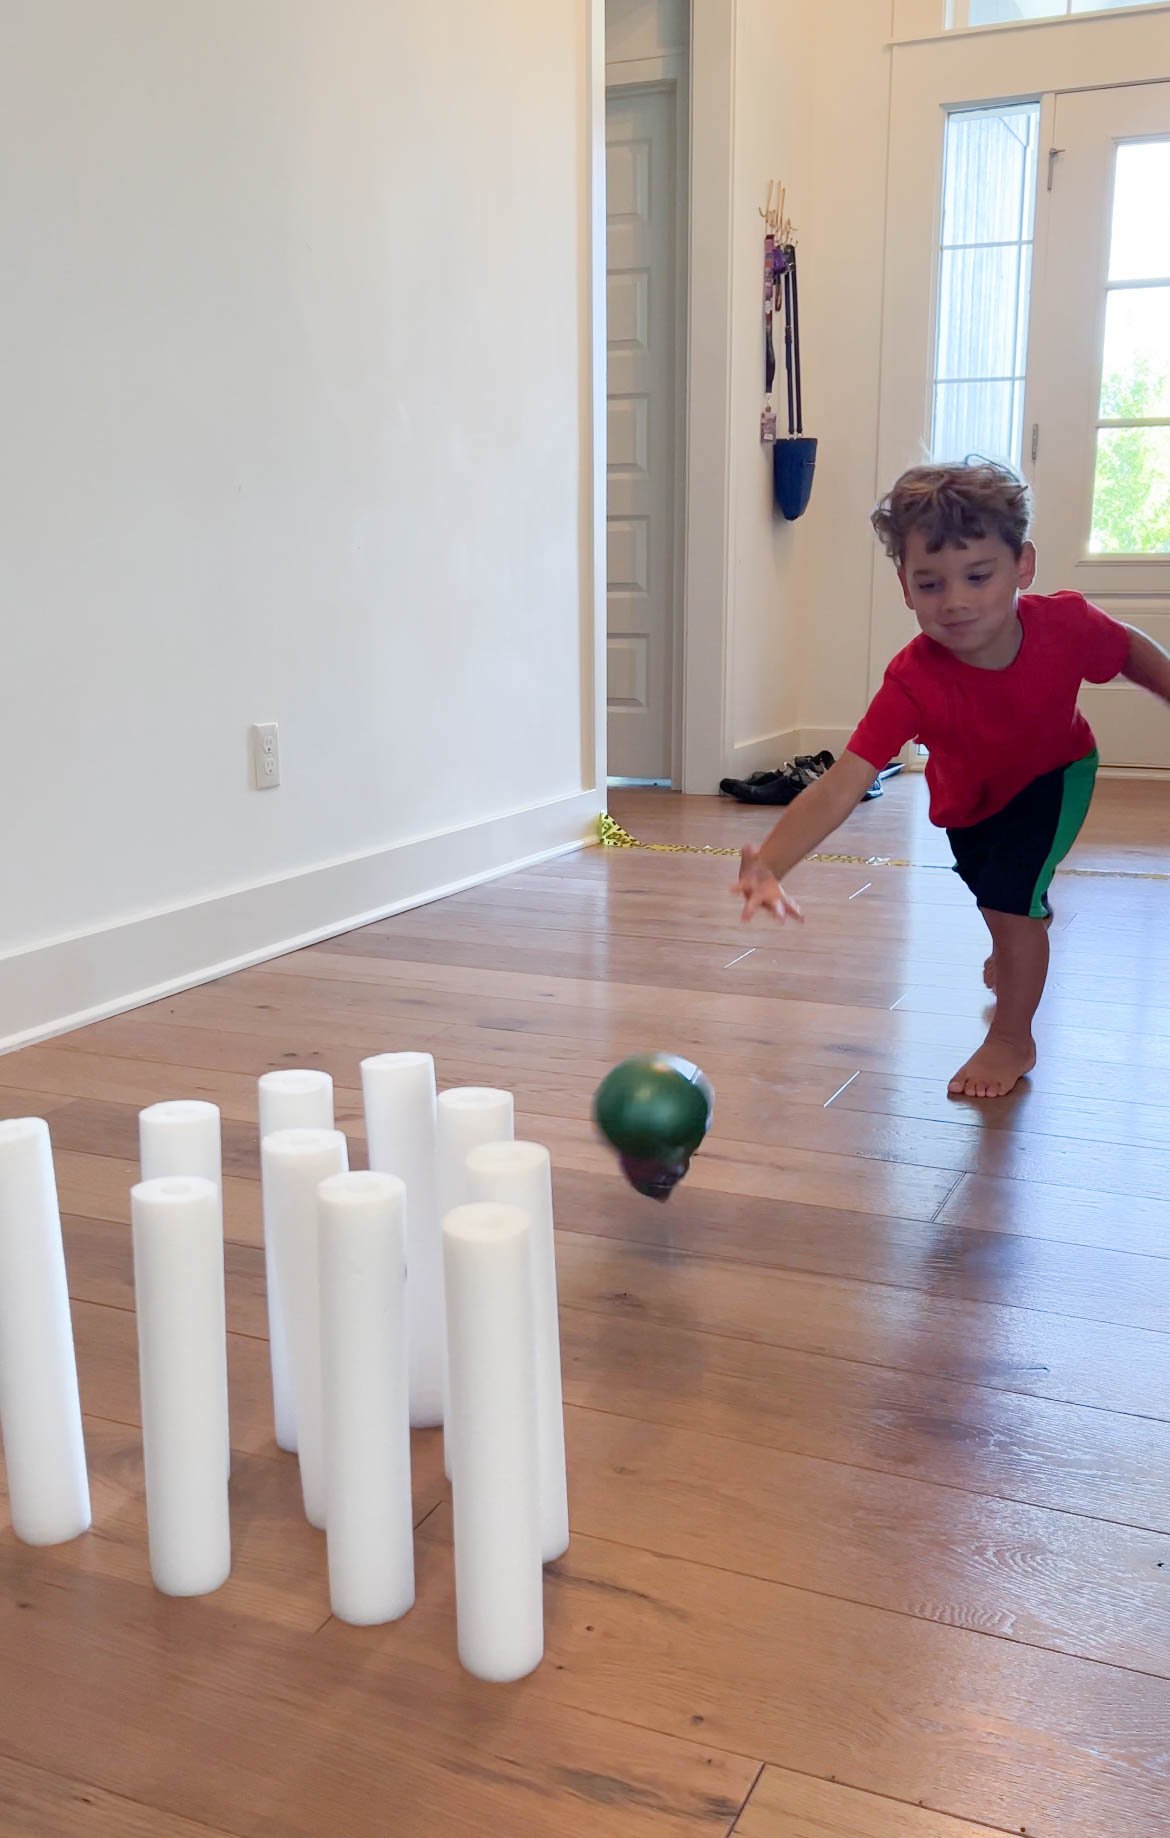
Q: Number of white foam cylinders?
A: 10